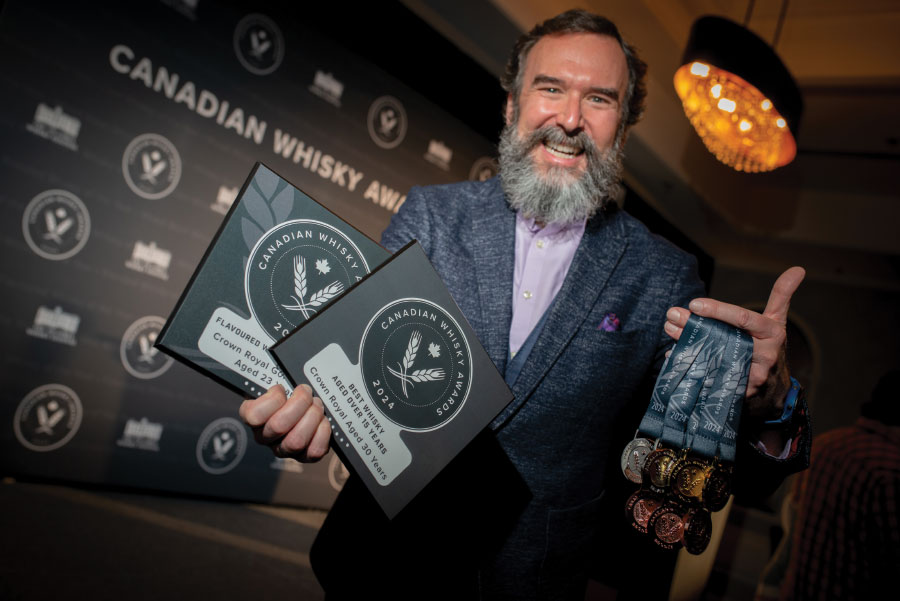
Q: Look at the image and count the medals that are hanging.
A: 7